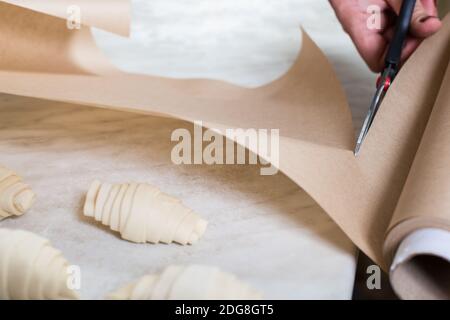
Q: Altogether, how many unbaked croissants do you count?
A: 4